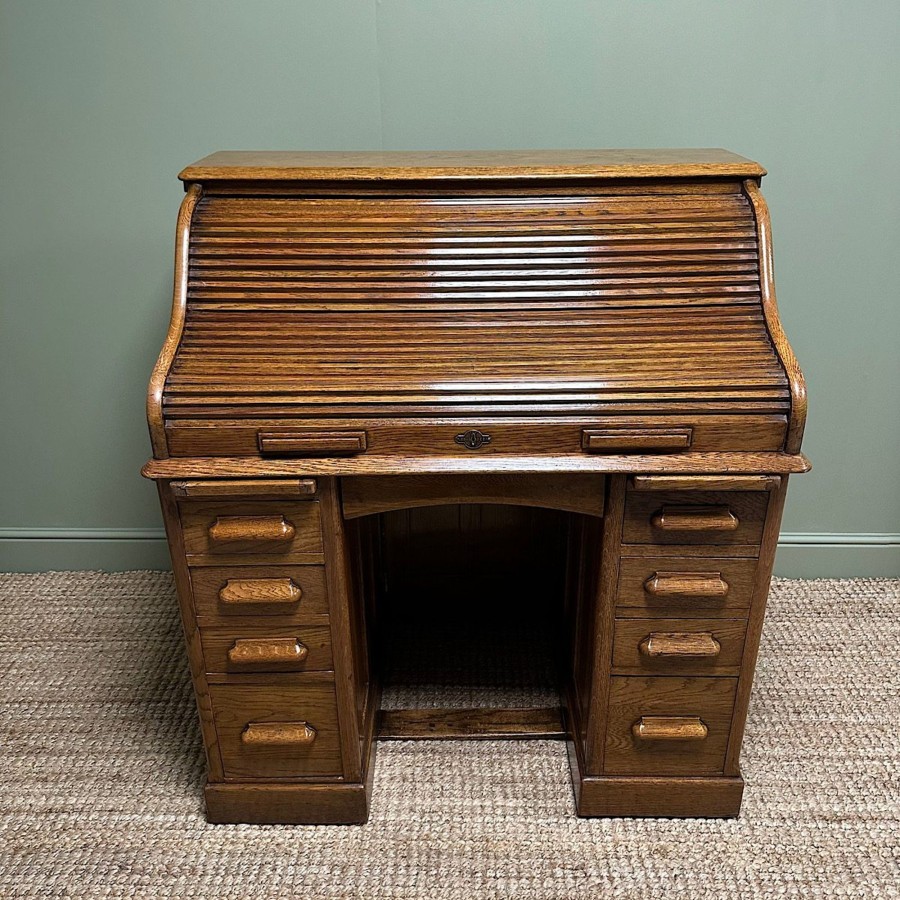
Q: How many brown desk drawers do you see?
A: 8